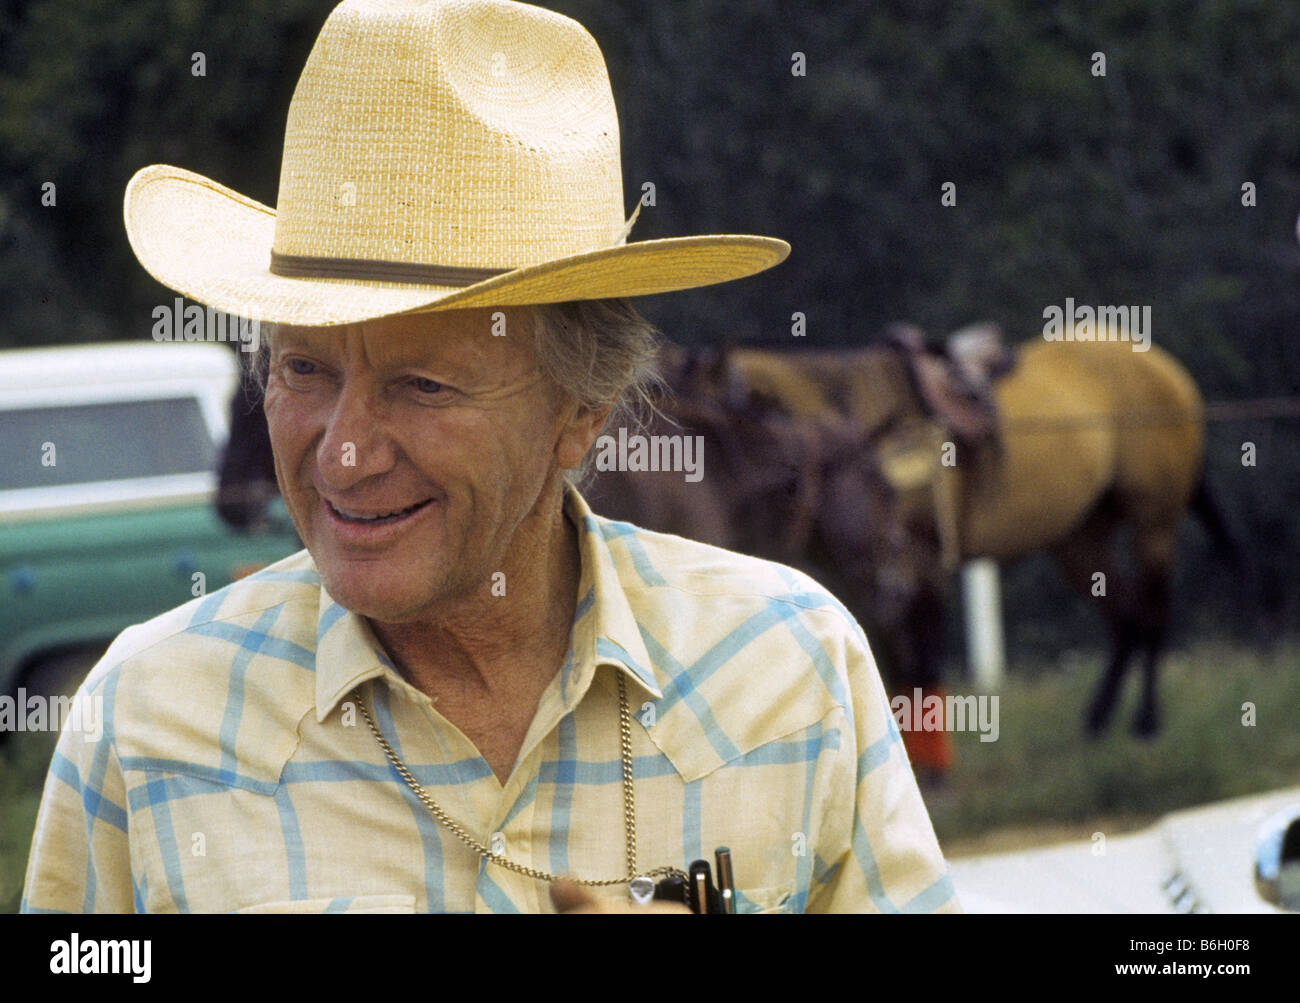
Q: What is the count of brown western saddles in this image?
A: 1